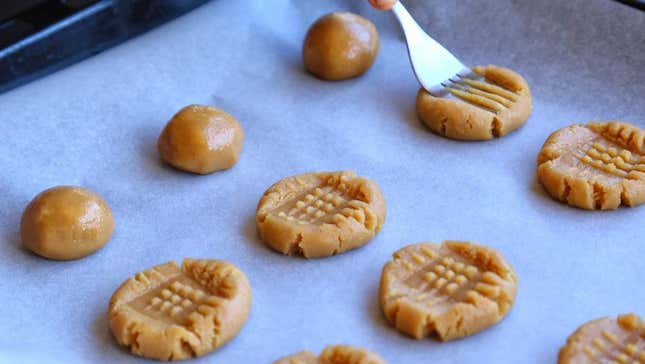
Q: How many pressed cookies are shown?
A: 7